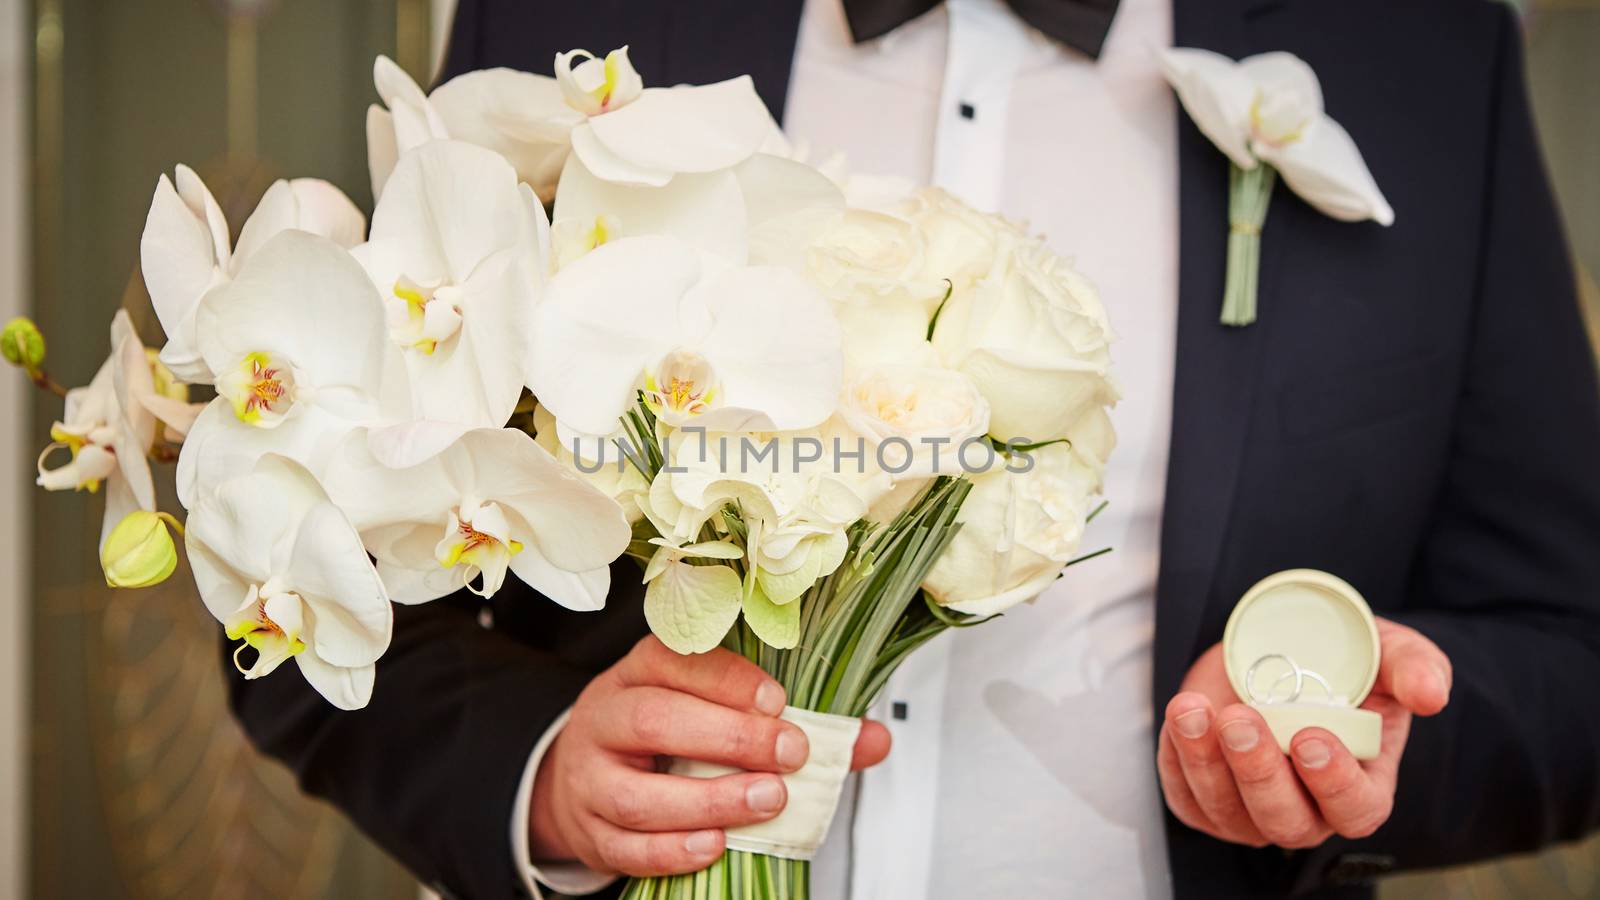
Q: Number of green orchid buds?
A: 2